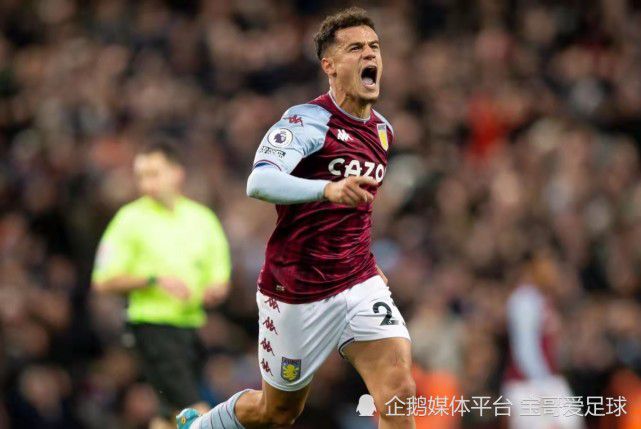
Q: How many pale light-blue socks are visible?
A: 1